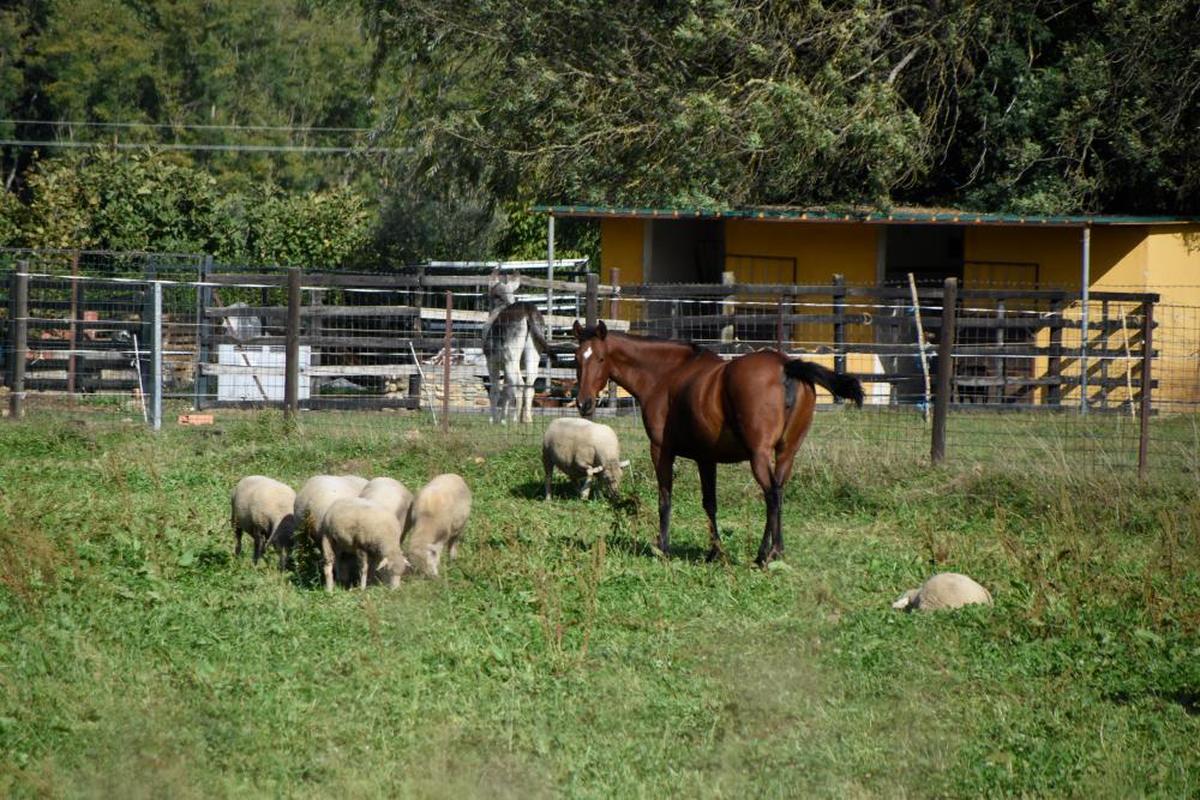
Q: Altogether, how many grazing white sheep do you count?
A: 6